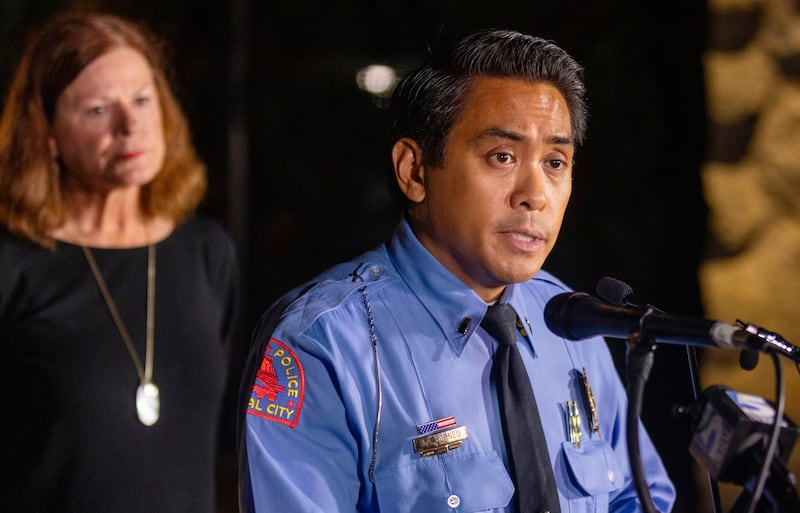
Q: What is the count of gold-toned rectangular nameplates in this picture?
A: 1